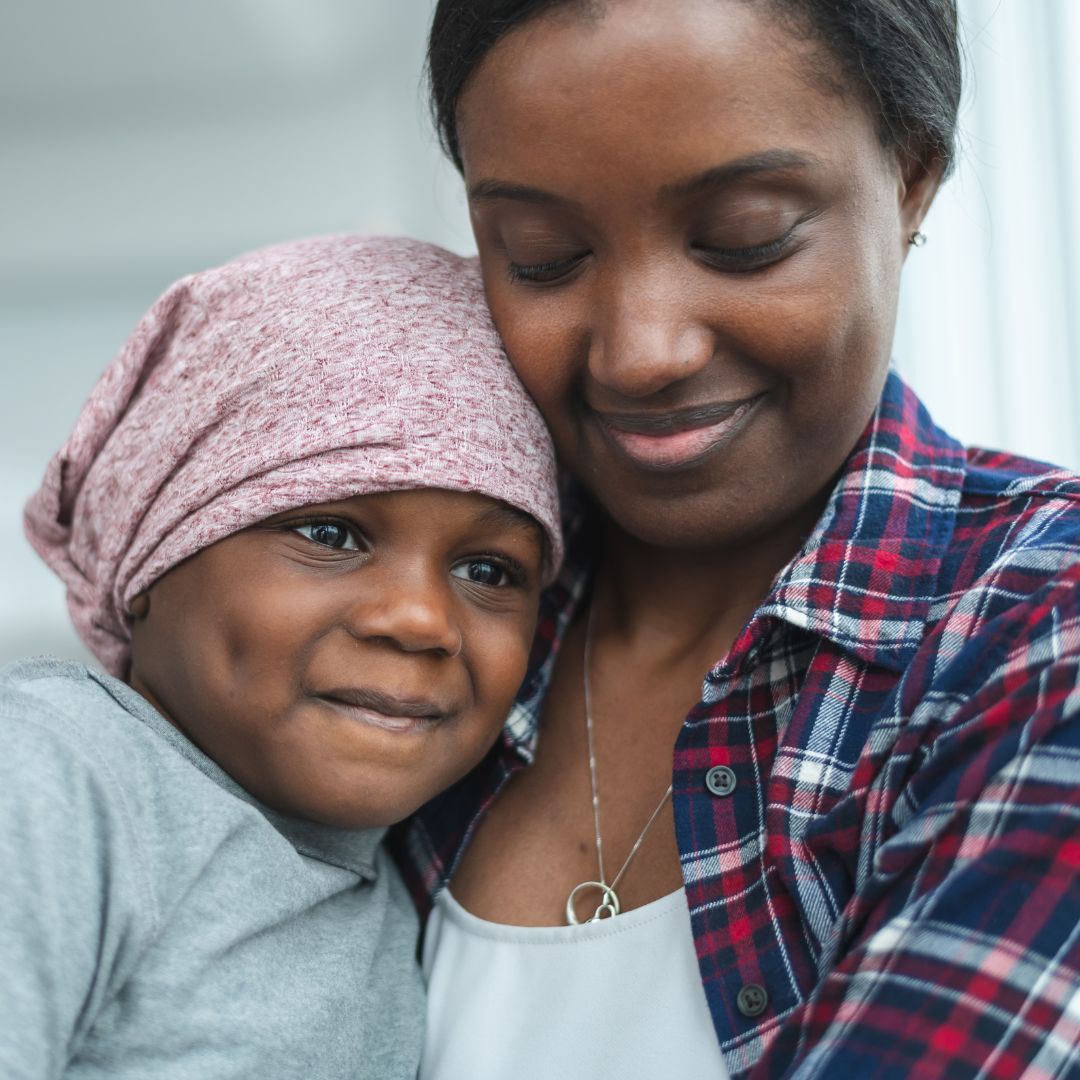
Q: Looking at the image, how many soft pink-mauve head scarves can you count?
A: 1